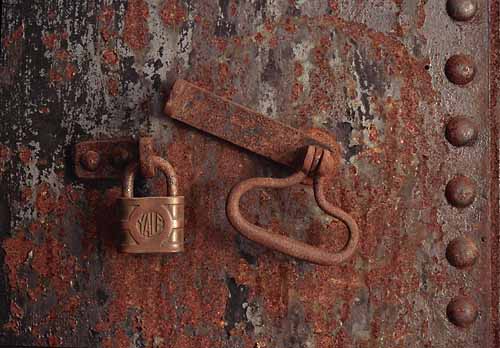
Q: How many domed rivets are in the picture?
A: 6